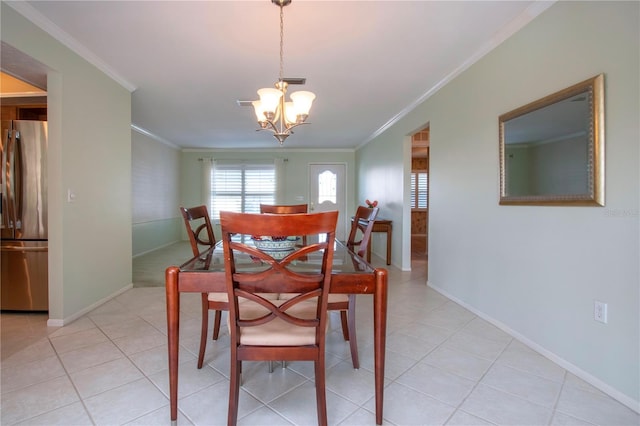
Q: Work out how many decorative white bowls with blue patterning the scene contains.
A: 1